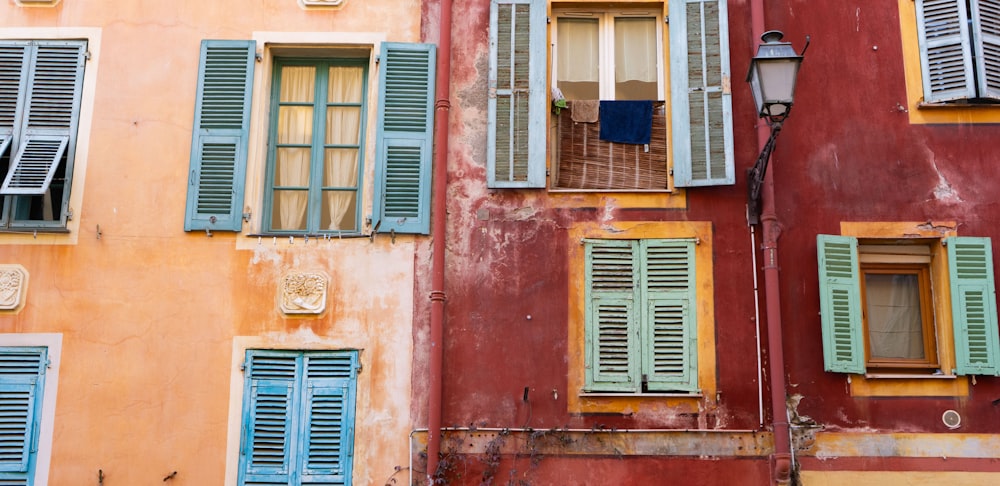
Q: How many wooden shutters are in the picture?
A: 15